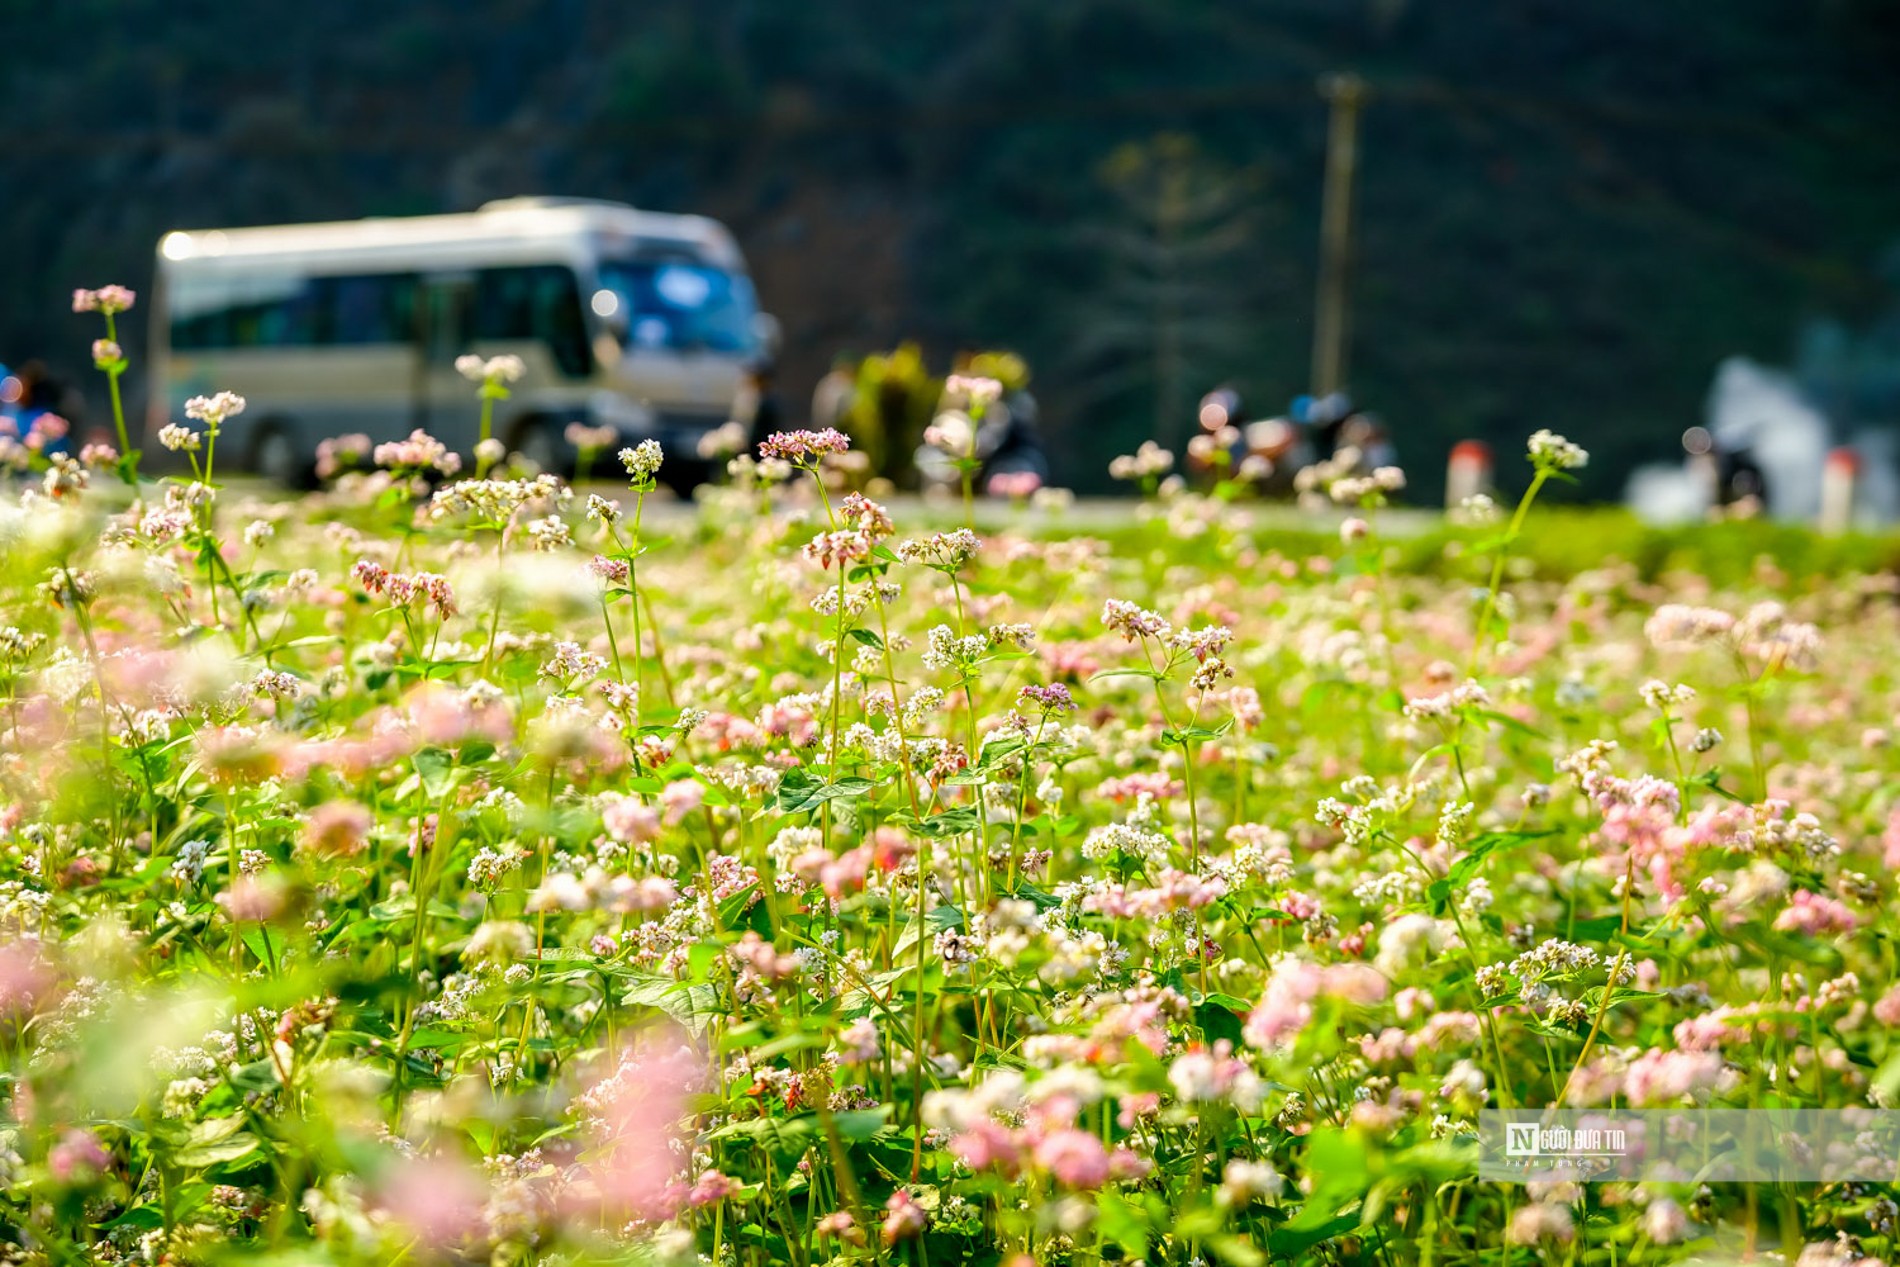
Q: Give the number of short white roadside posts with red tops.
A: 2